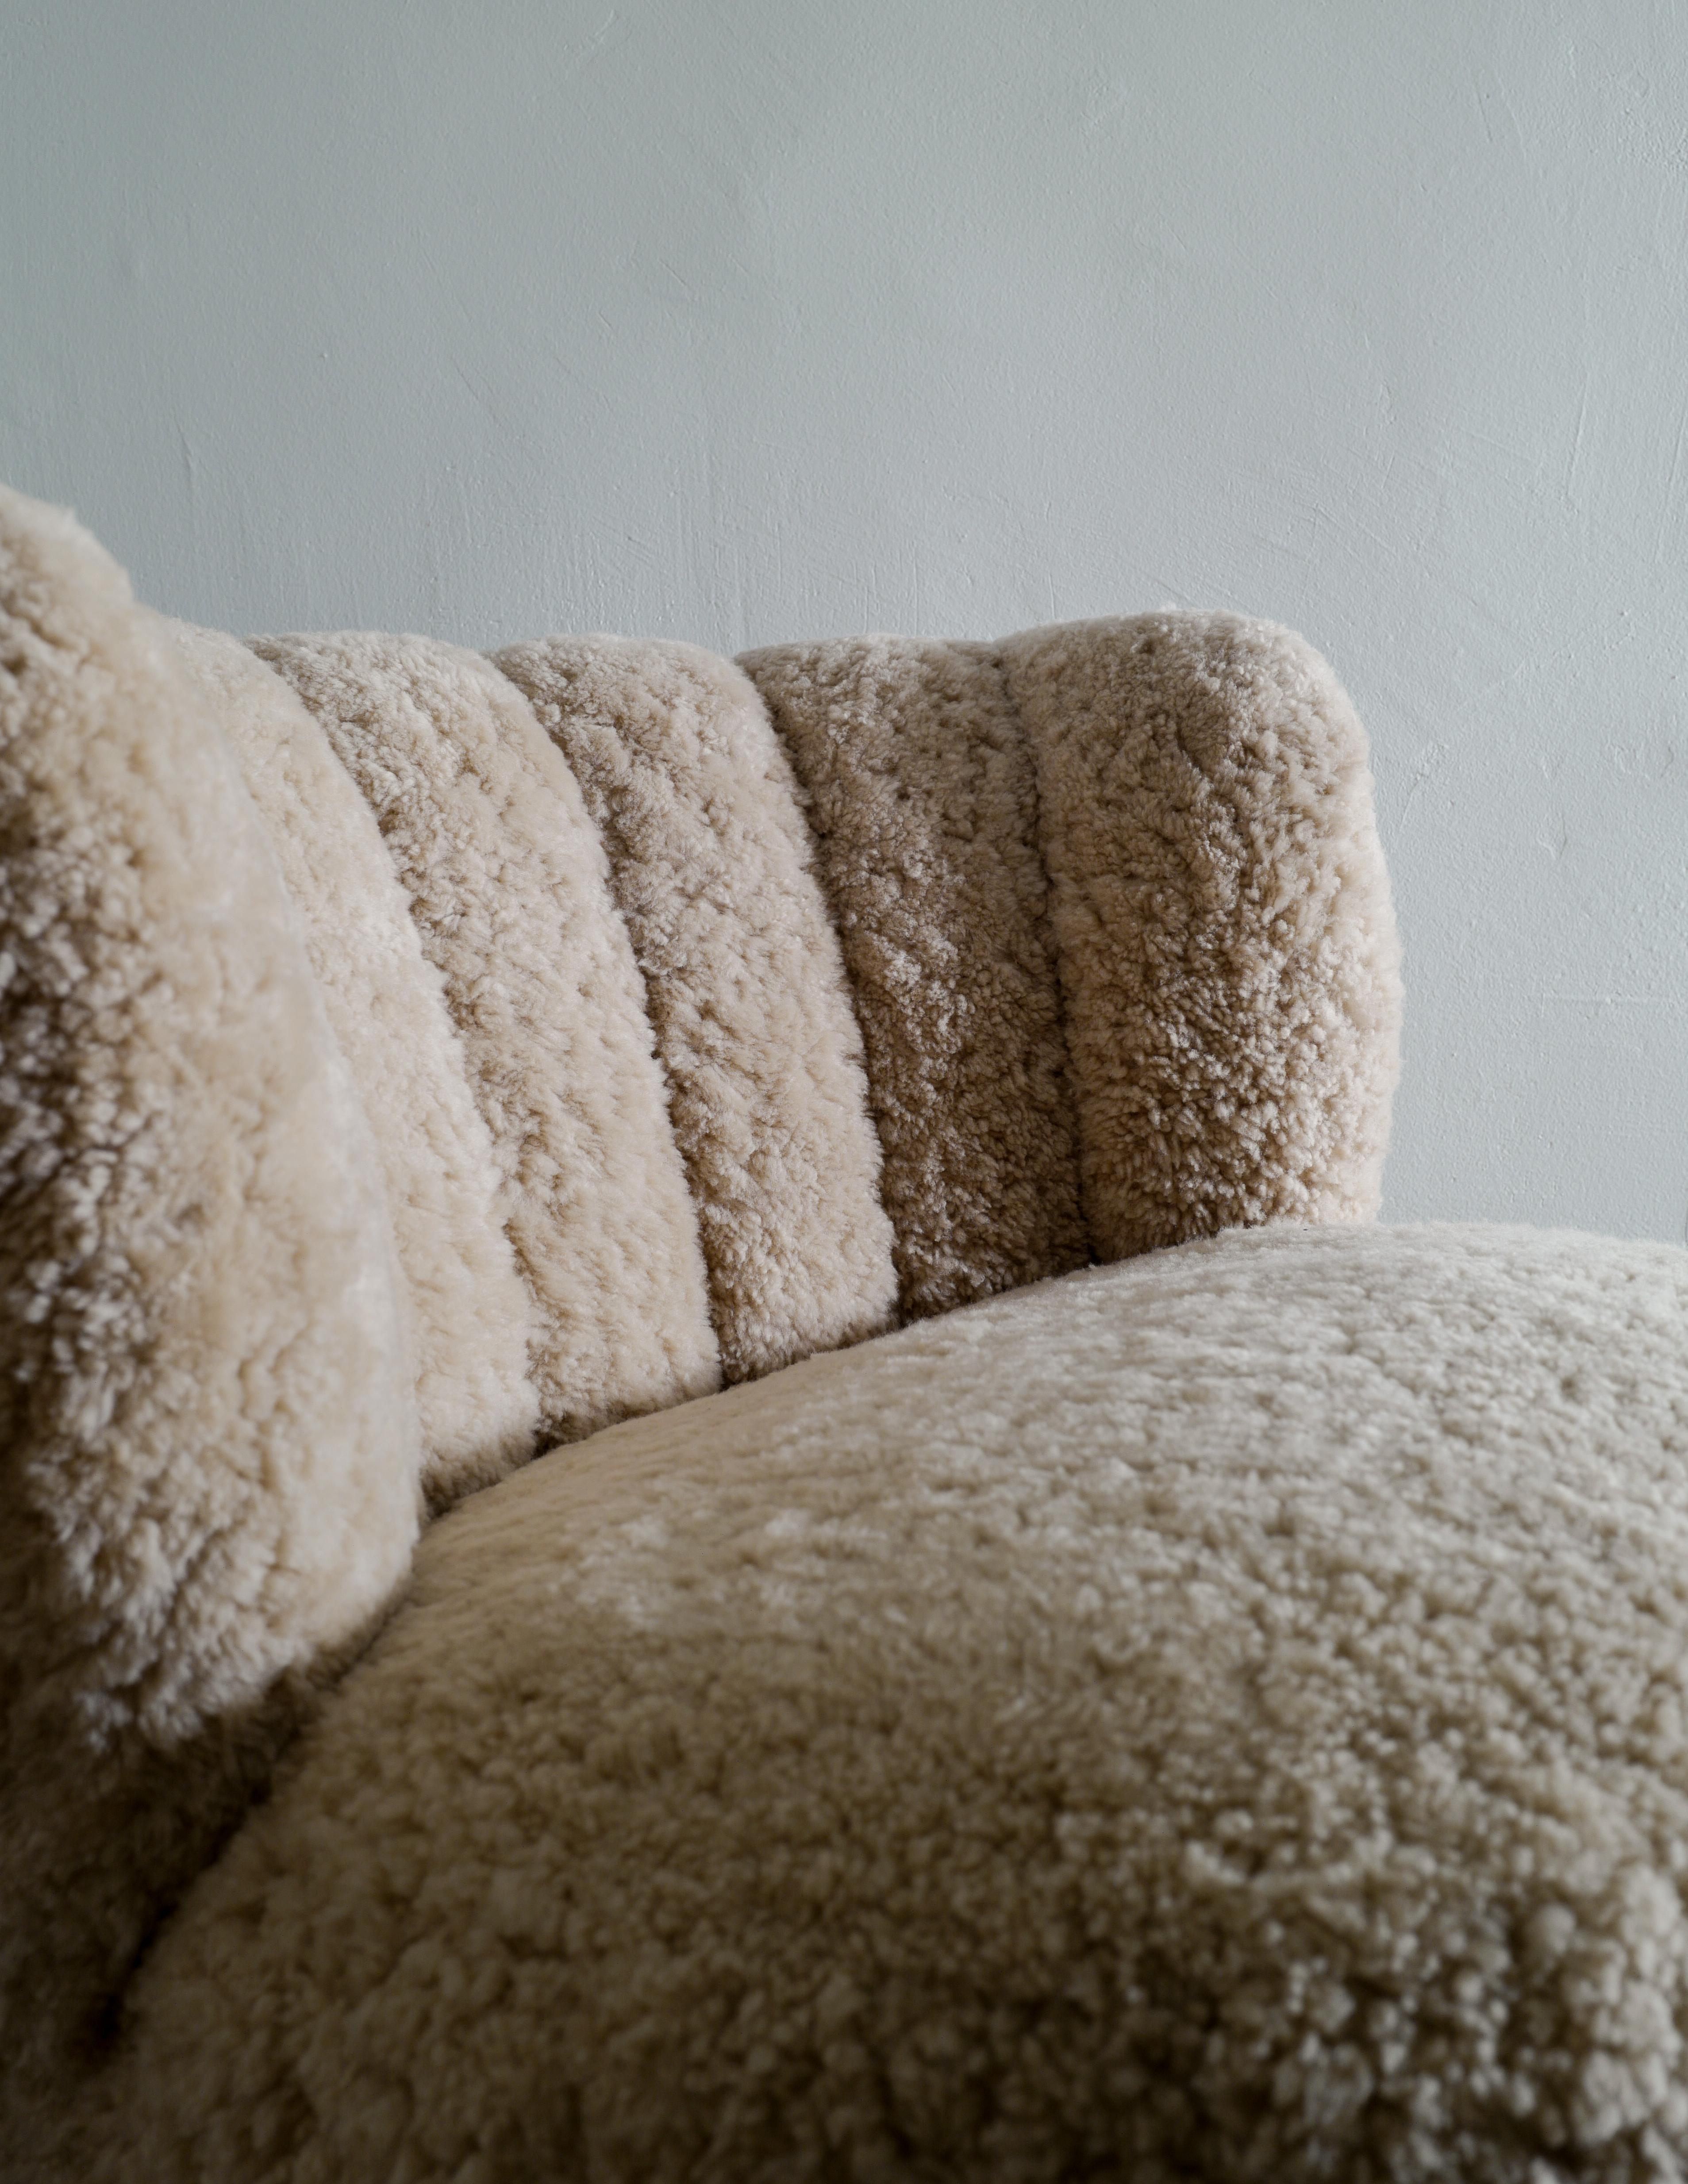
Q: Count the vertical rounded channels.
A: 6